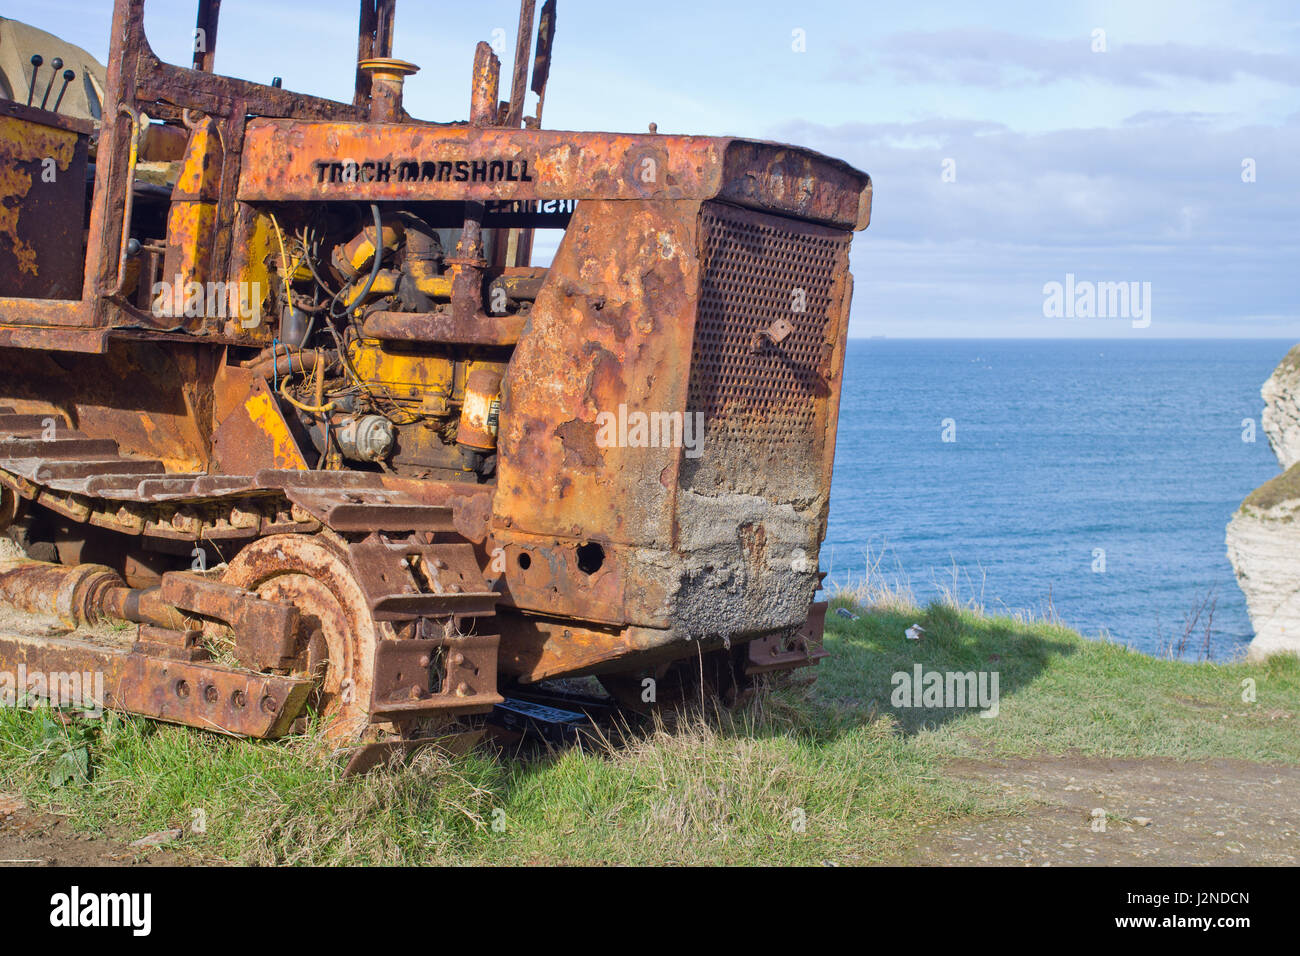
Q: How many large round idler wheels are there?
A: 1